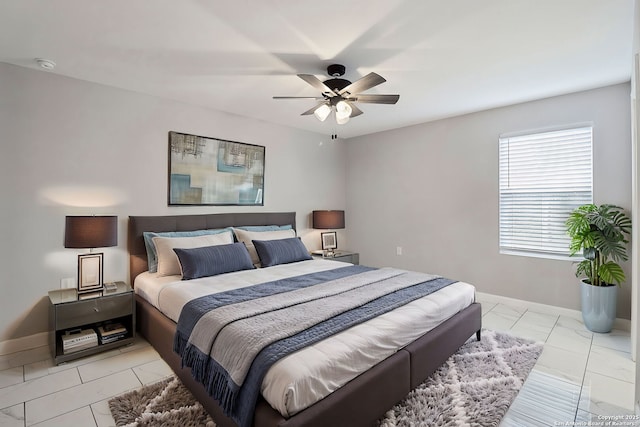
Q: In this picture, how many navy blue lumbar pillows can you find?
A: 2